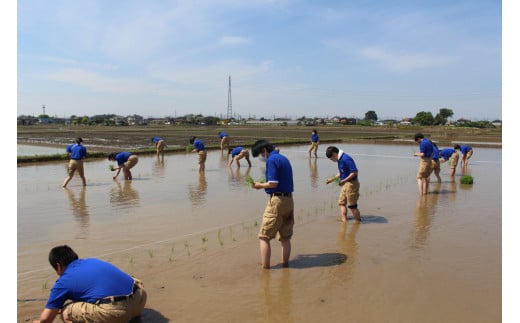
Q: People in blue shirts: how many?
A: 14